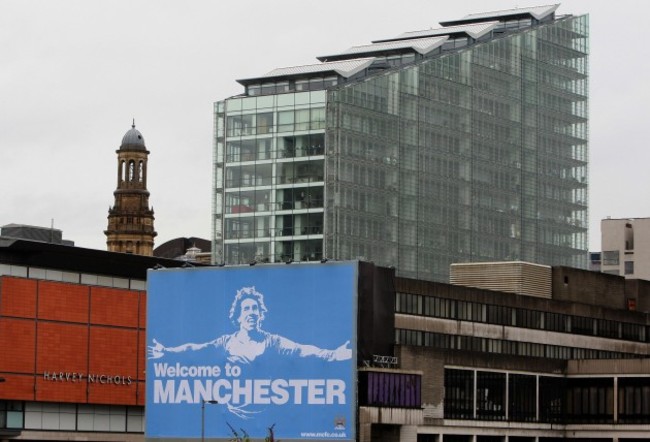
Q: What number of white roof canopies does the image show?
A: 4